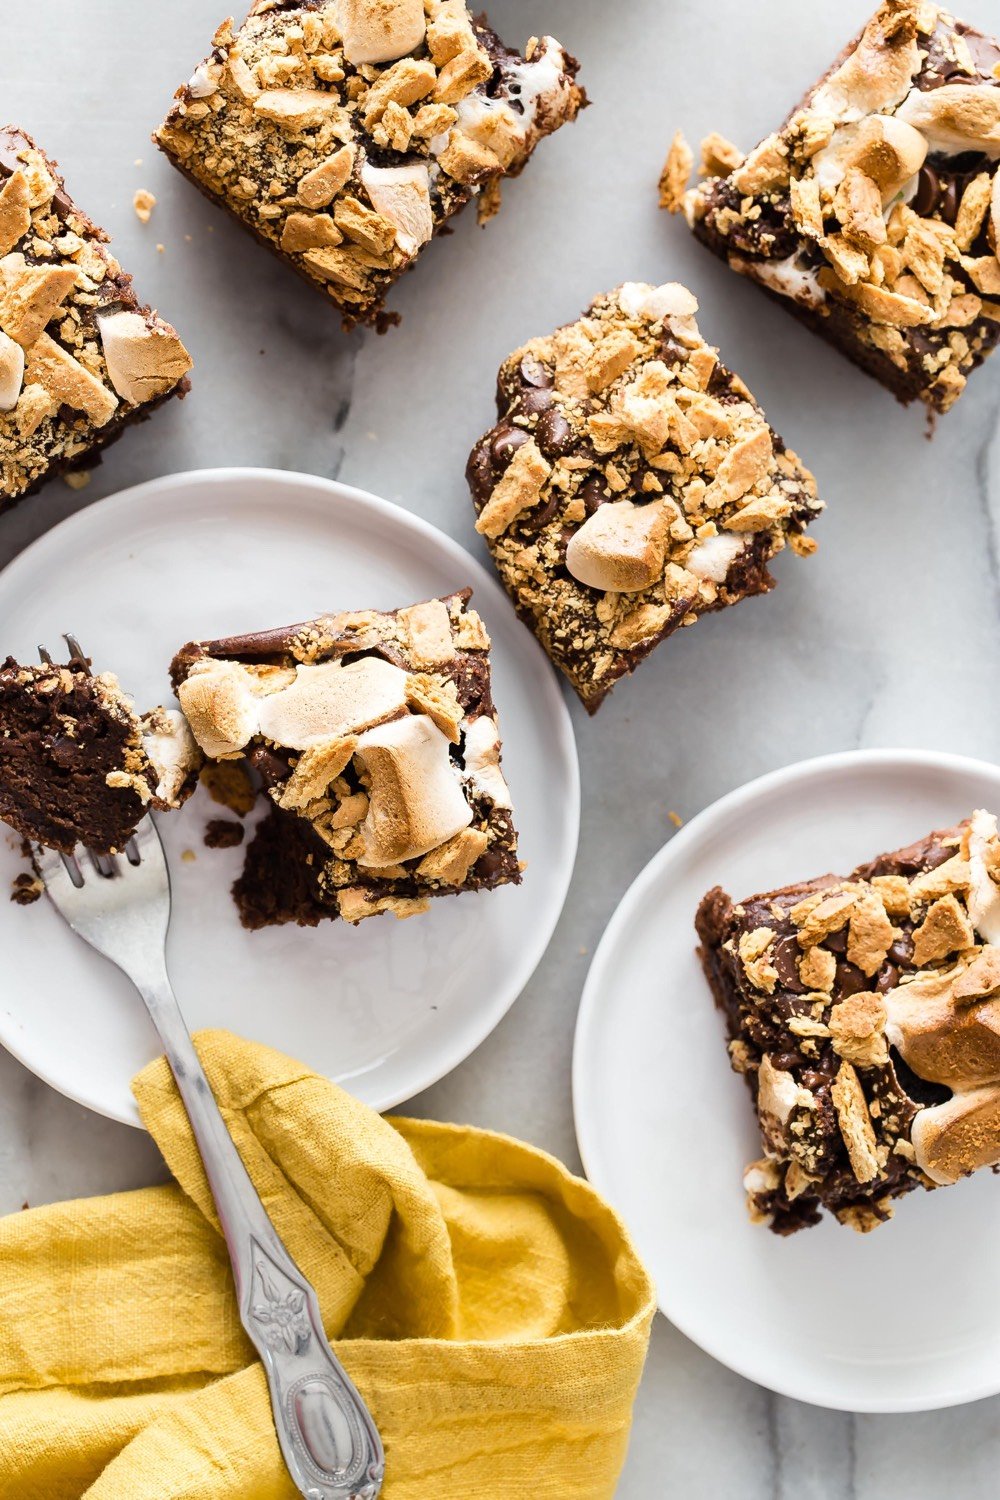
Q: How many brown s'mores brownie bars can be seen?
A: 6